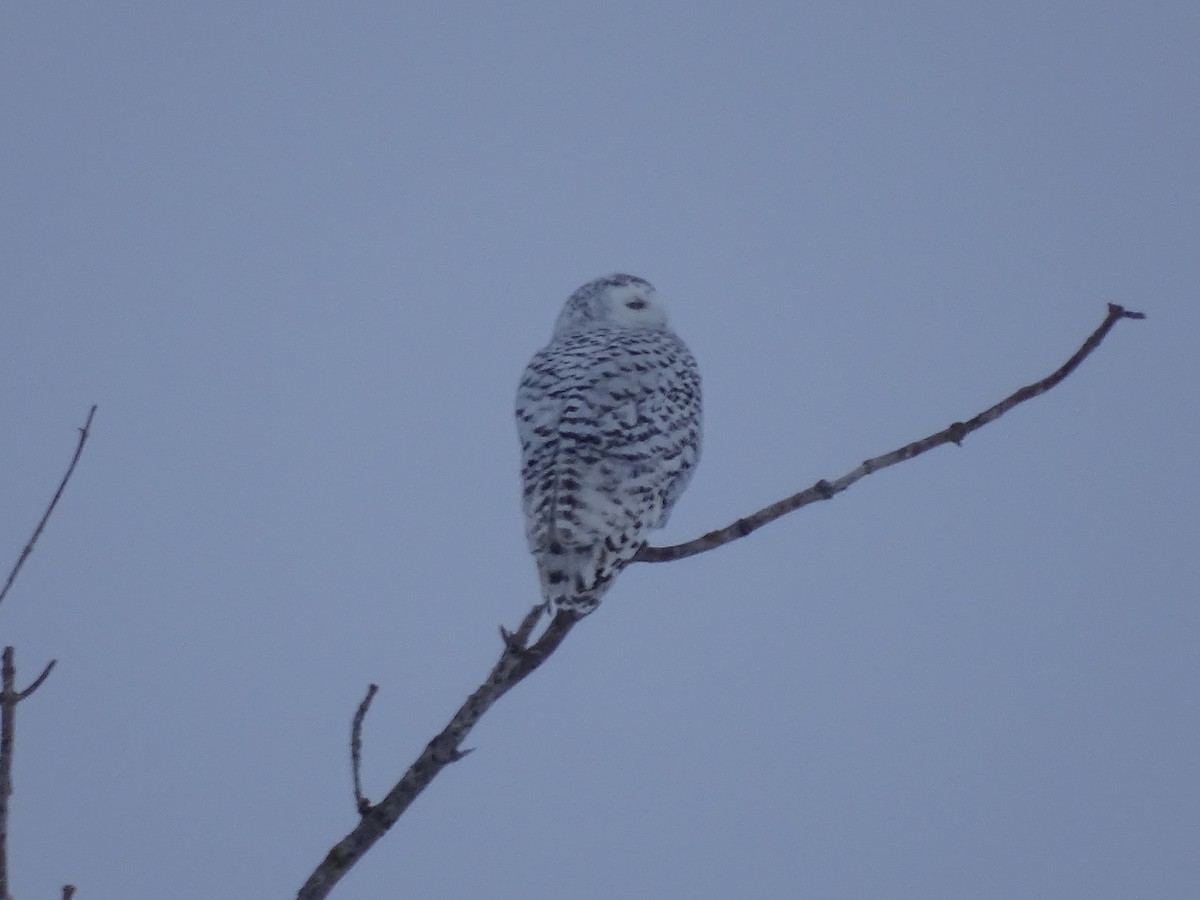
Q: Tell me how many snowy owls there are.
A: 1